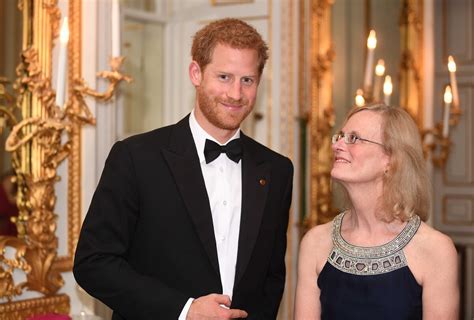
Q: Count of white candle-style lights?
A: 8